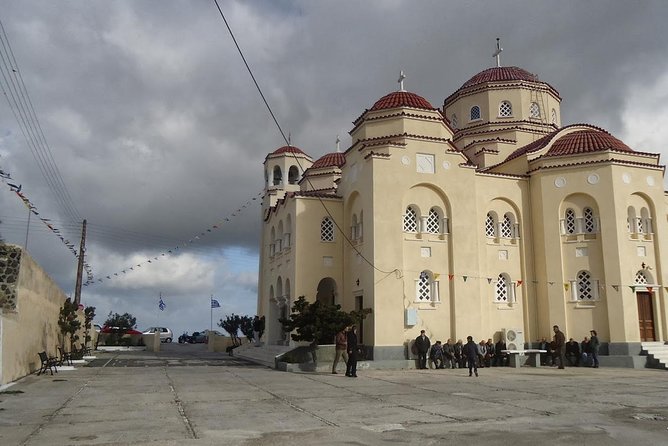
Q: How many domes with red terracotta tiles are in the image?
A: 5